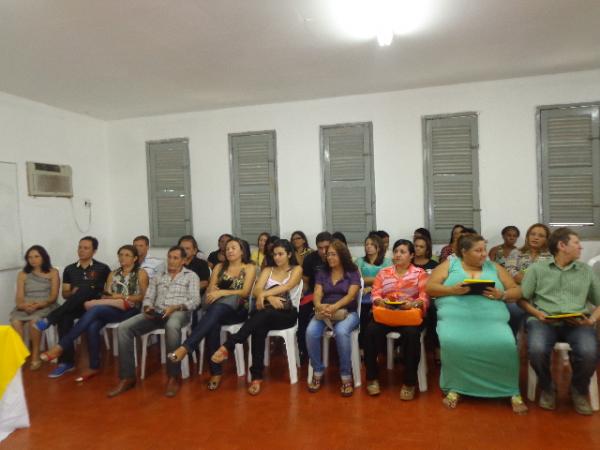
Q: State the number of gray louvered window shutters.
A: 5